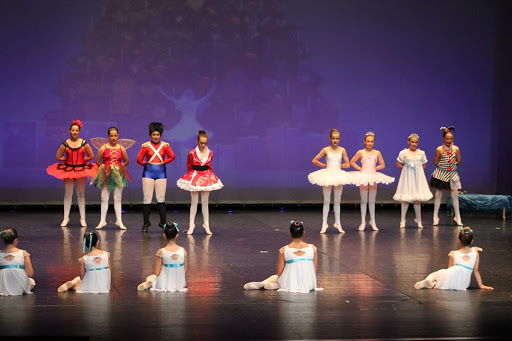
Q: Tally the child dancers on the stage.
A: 13